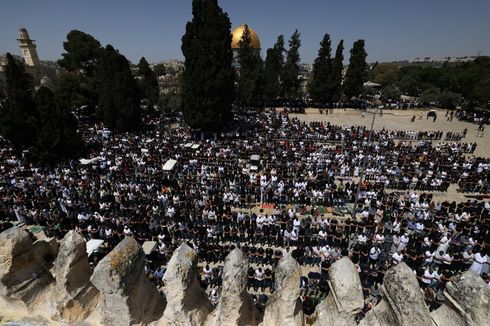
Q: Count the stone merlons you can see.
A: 9